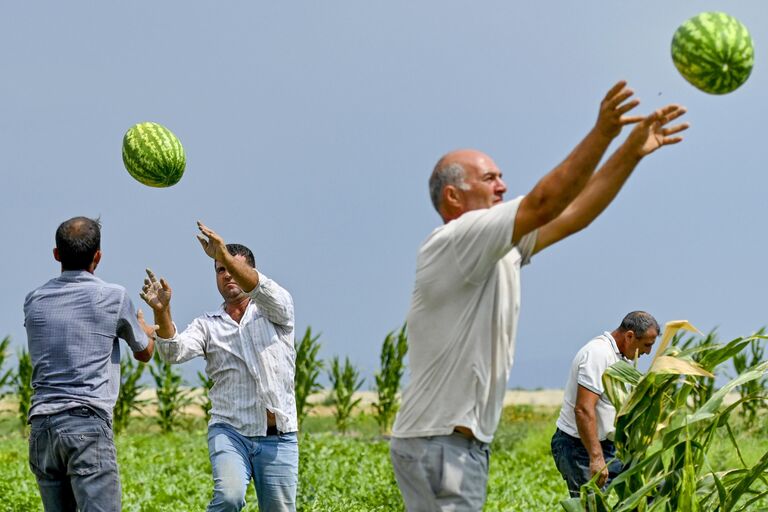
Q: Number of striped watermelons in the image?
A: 2